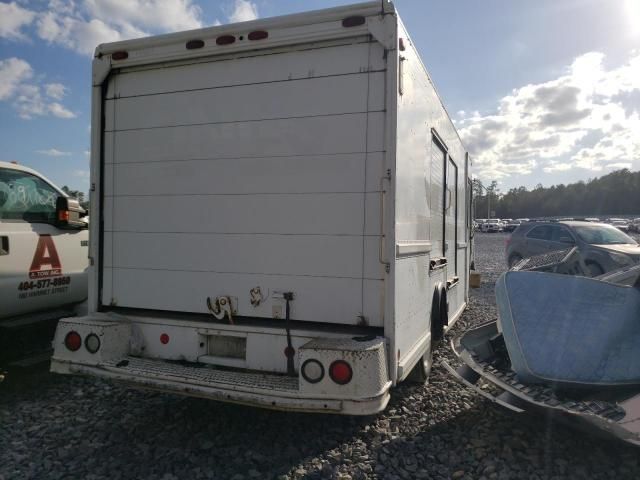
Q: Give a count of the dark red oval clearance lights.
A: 5